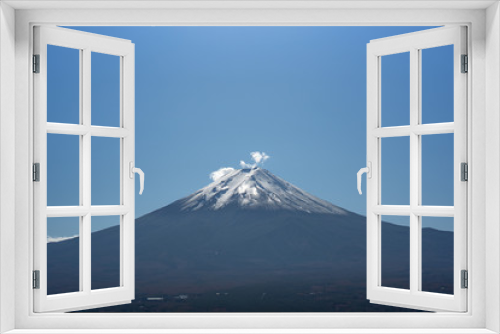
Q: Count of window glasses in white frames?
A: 12